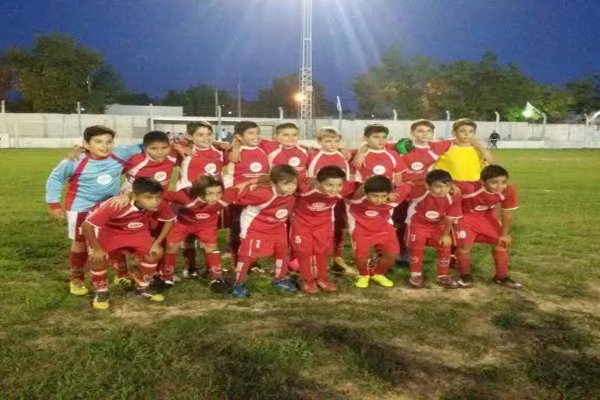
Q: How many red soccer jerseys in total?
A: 14